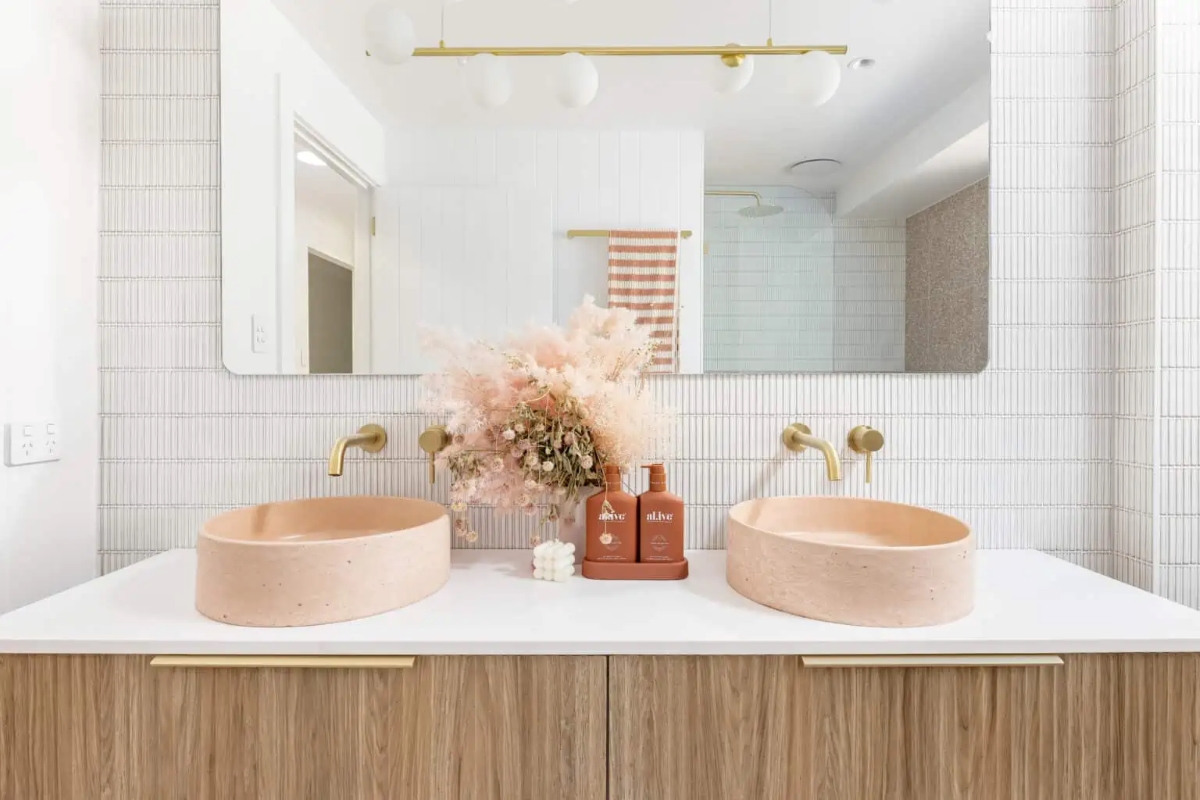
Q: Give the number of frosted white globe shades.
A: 5